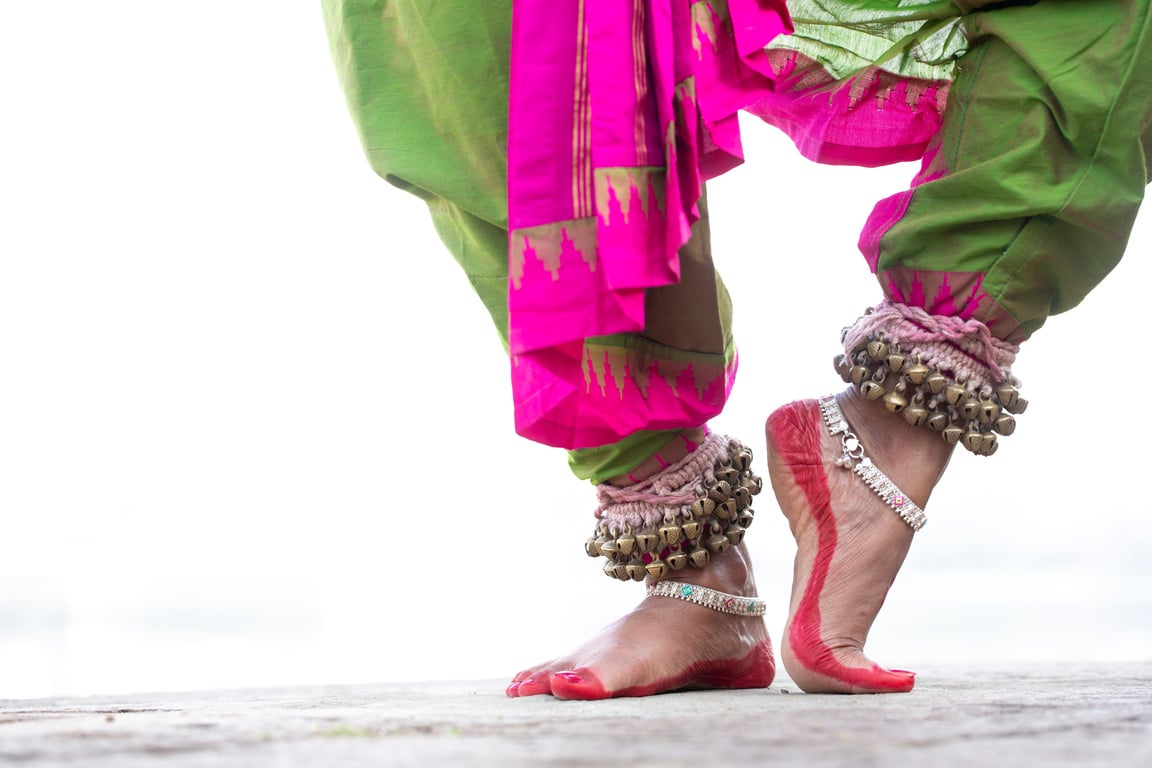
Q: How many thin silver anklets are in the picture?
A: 2